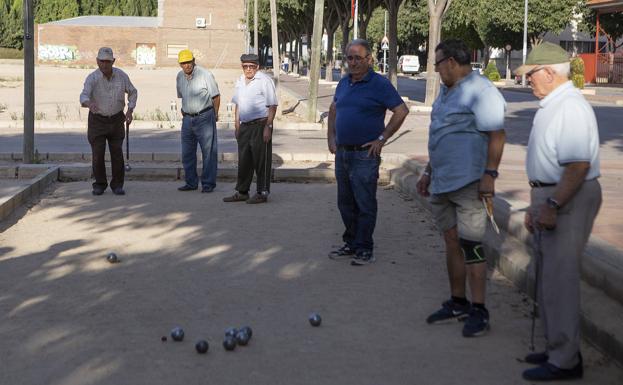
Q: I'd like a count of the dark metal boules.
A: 8